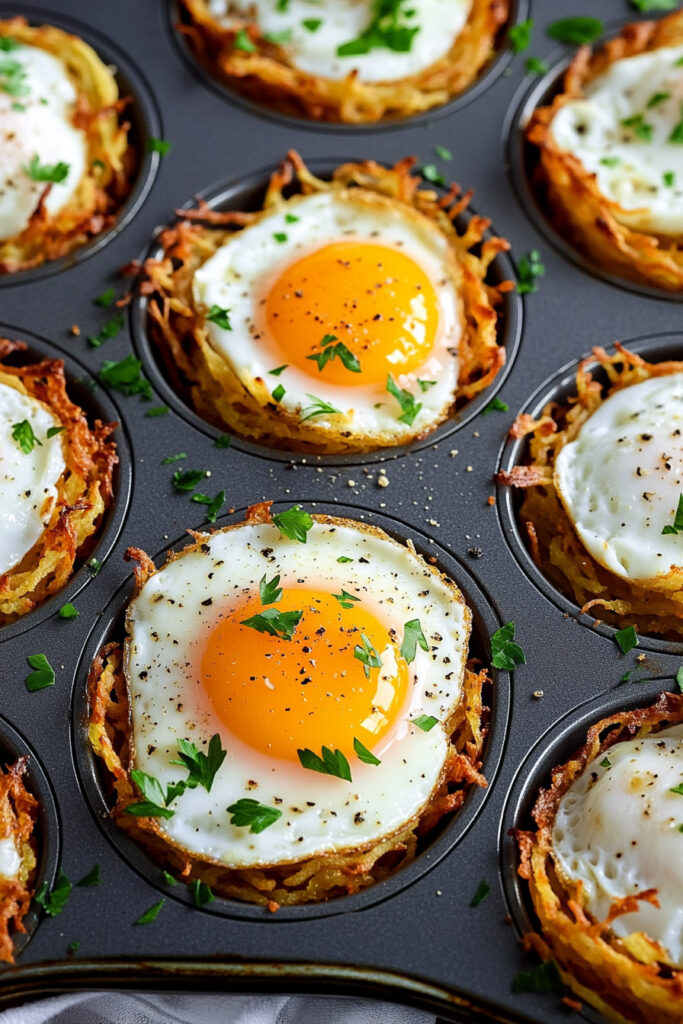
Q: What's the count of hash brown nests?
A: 9